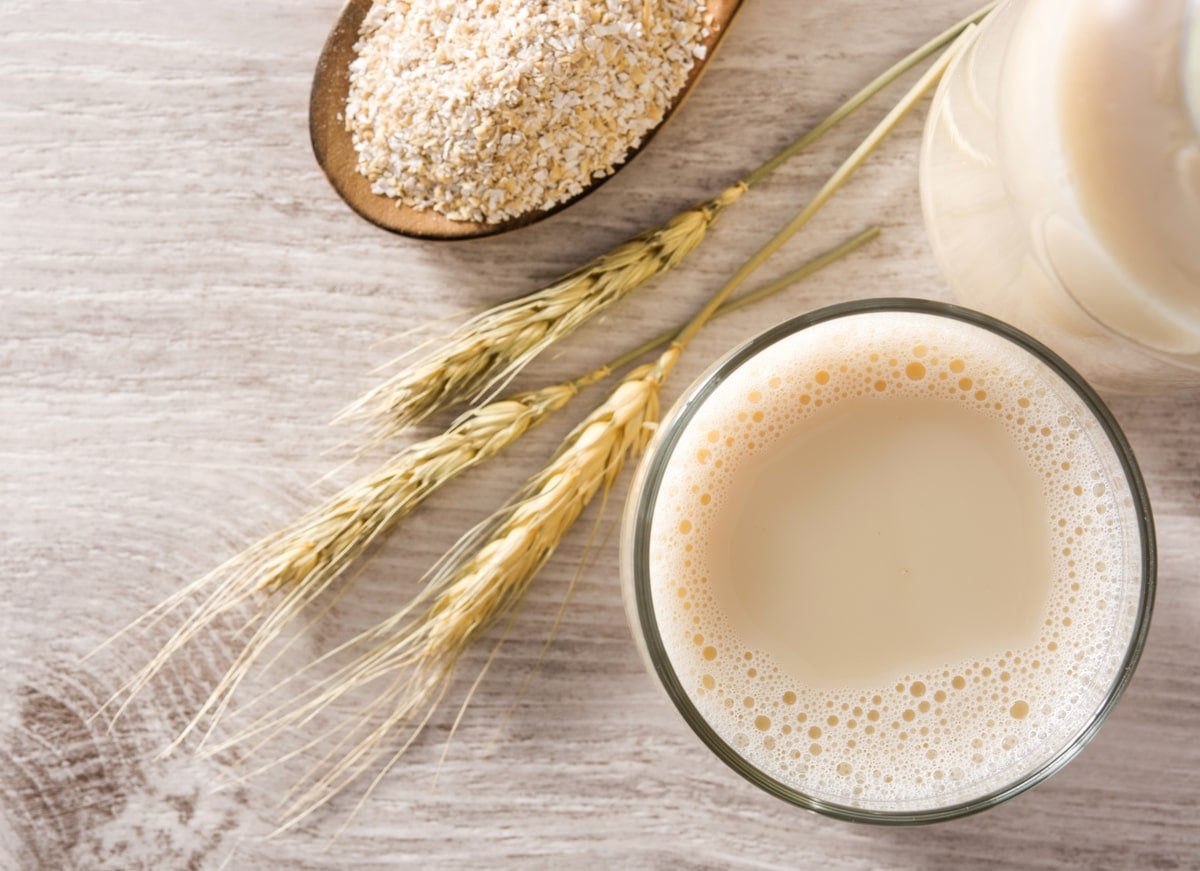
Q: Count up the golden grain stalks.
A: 3